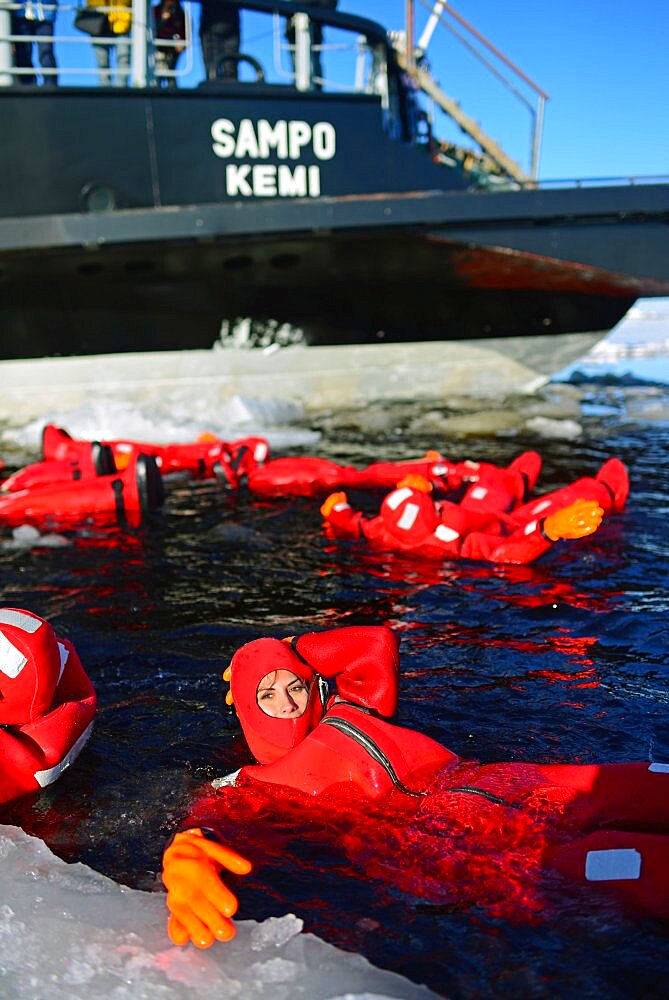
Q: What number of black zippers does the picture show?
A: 1